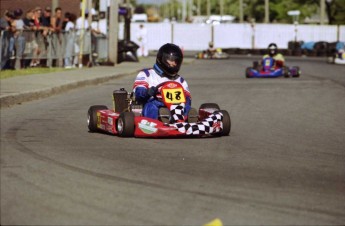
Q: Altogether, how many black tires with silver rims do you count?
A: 2